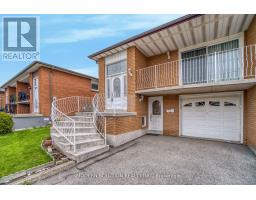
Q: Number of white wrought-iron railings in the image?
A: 3